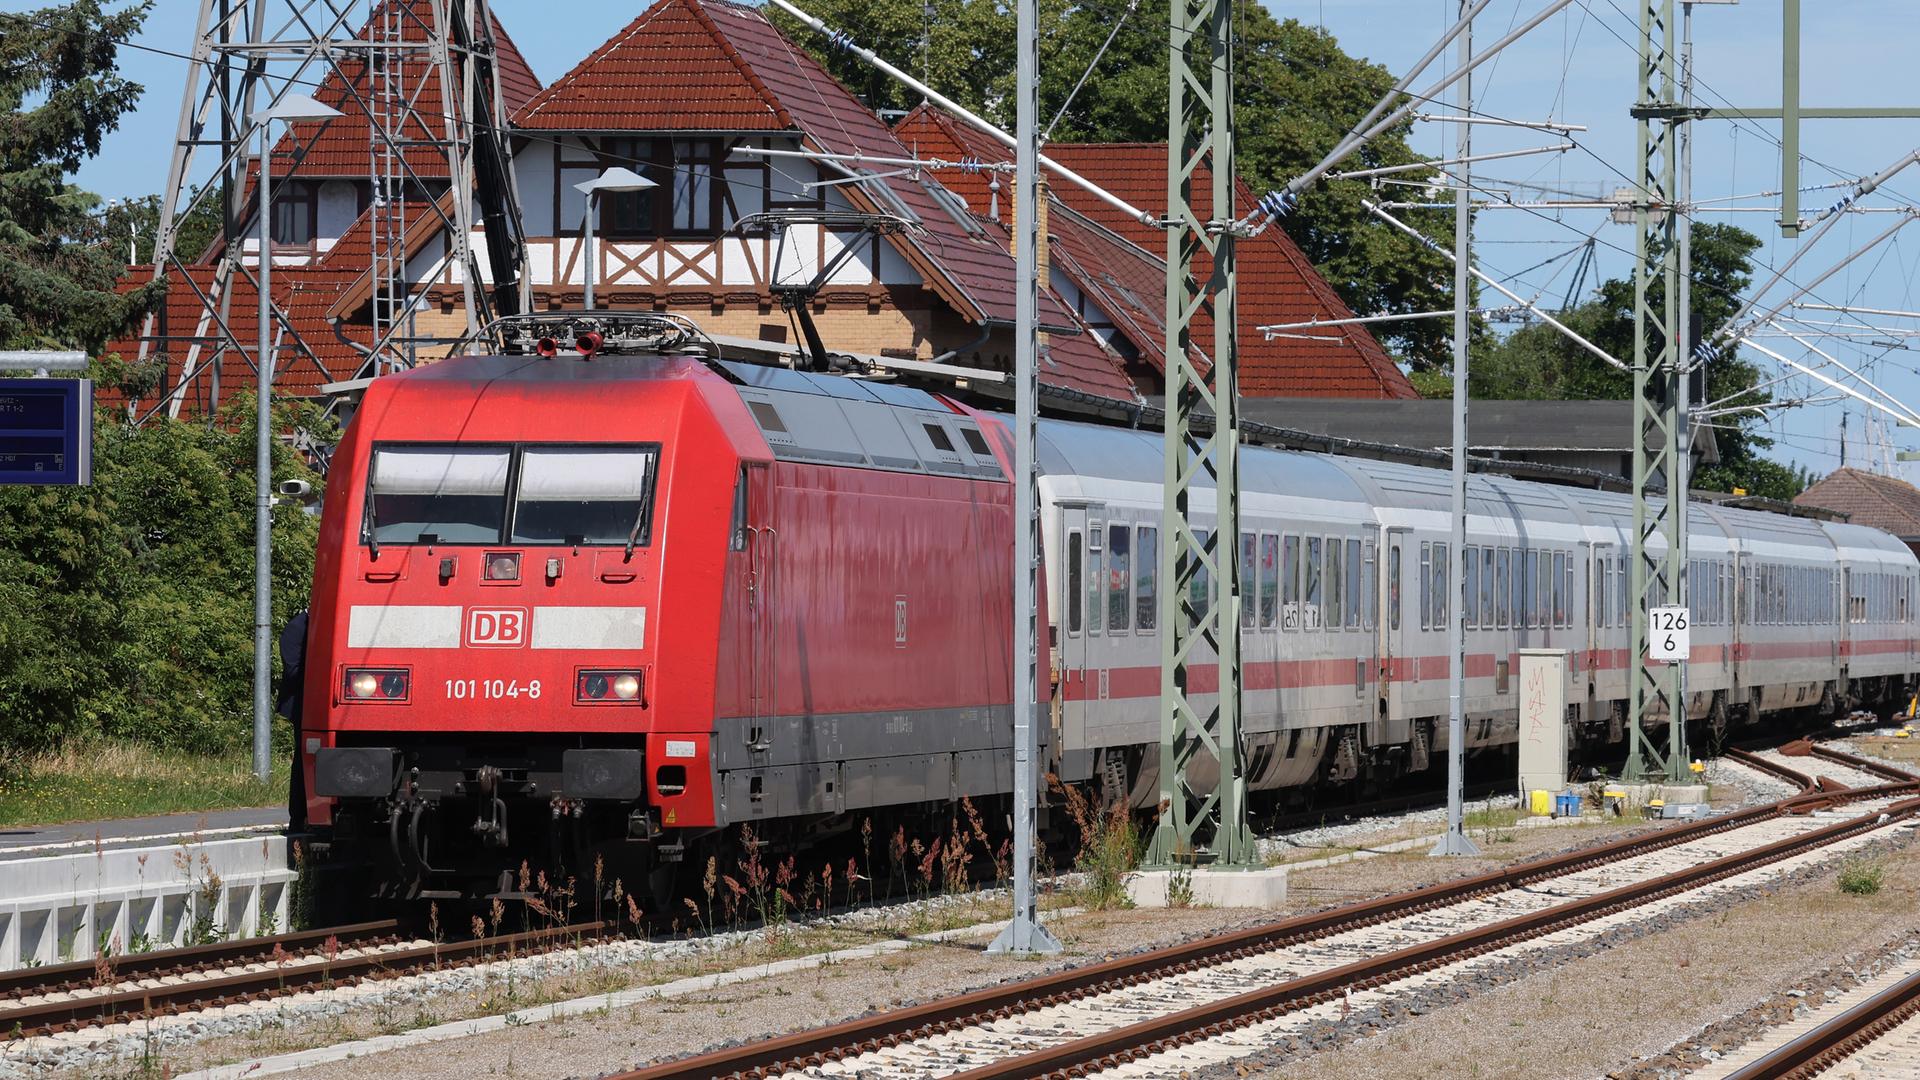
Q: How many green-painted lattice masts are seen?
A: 2